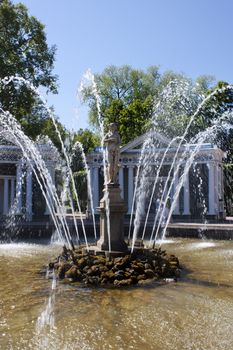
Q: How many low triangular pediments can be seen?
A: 1